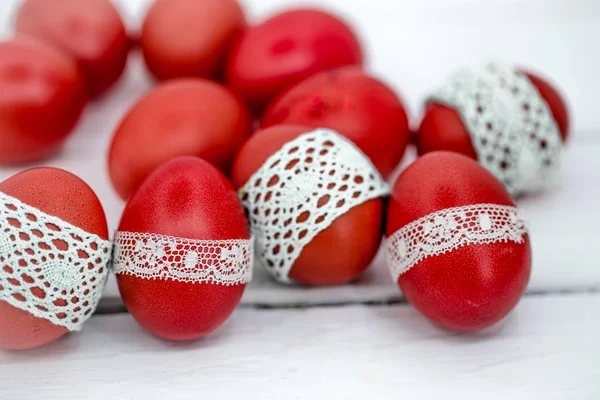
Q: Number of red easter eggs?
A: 11